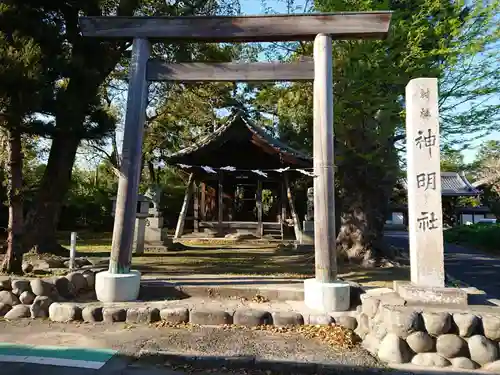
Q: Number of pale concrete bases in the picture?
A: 2